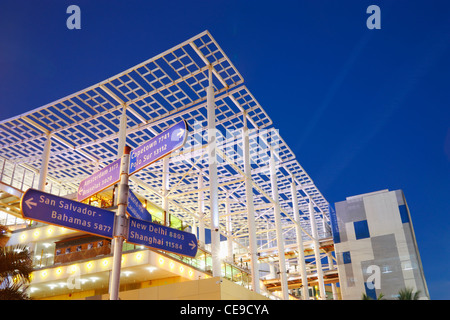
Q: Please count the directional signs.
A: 5